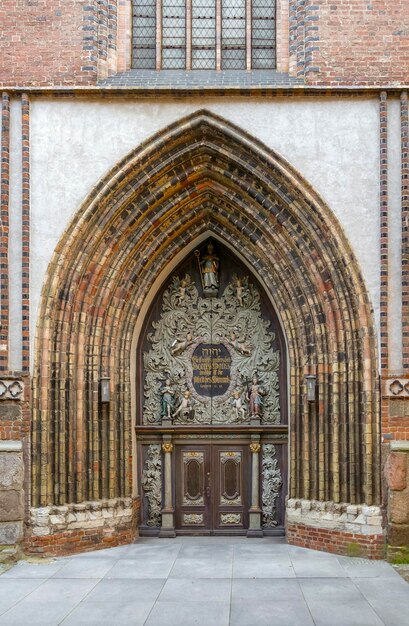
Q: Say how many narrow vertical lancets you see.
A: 5